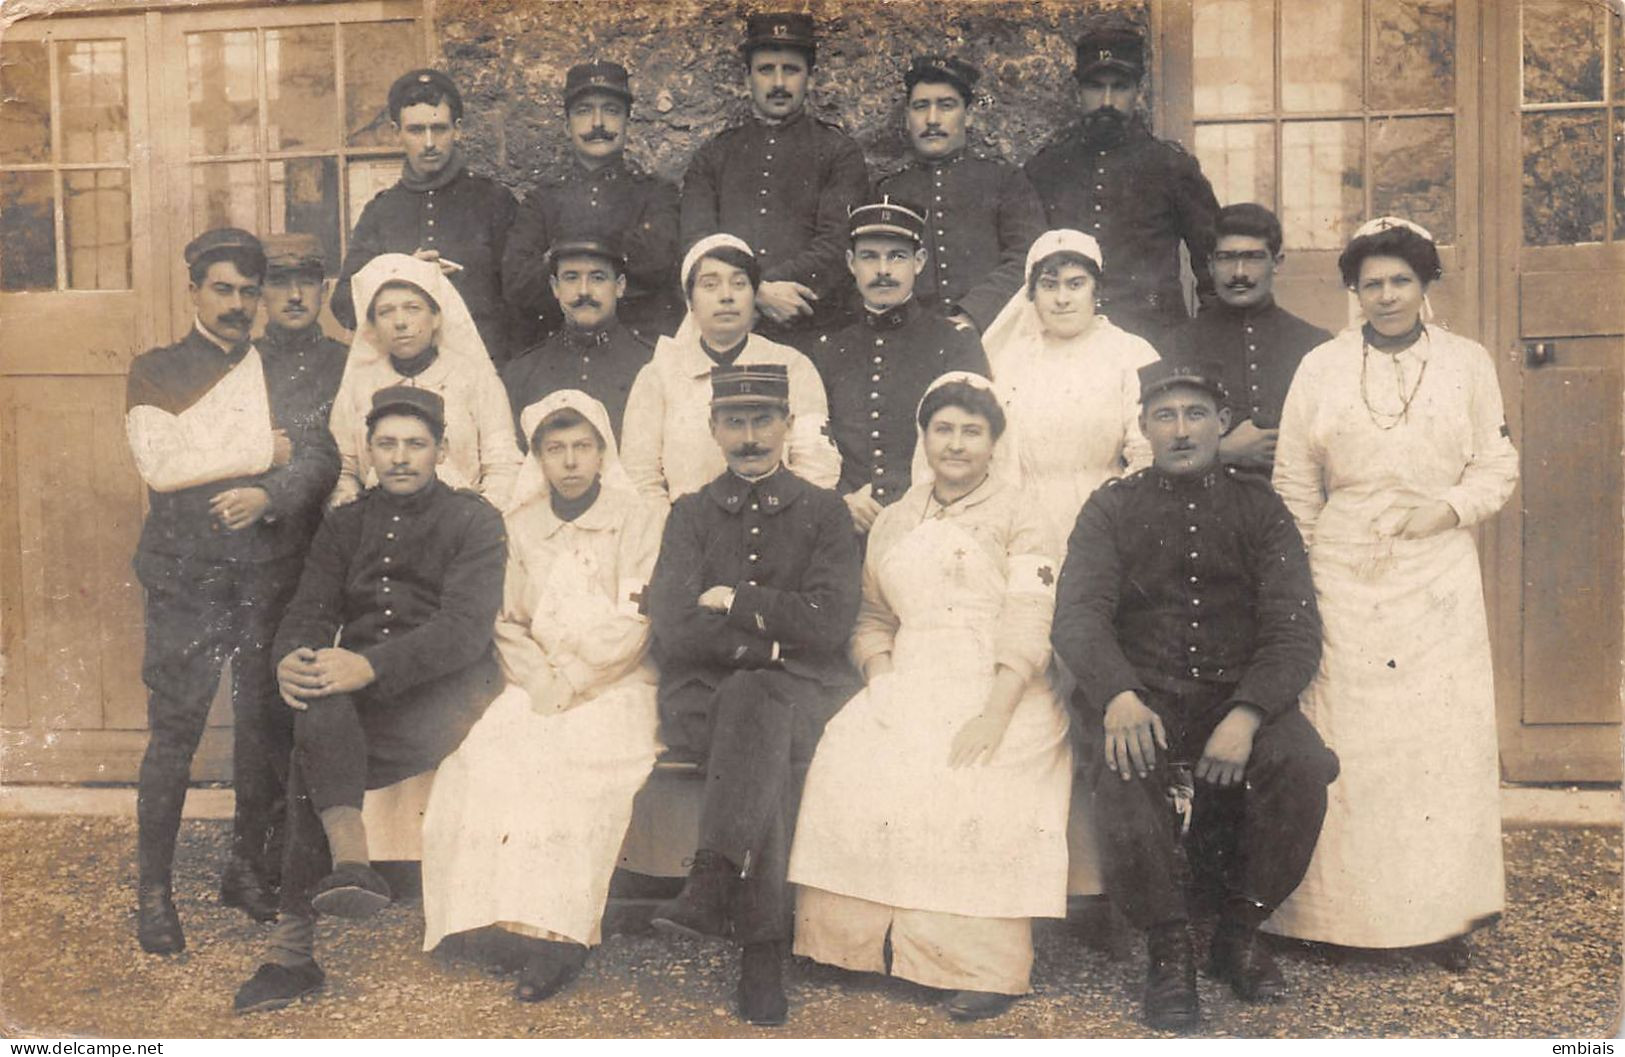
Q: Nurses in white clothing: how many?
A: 6